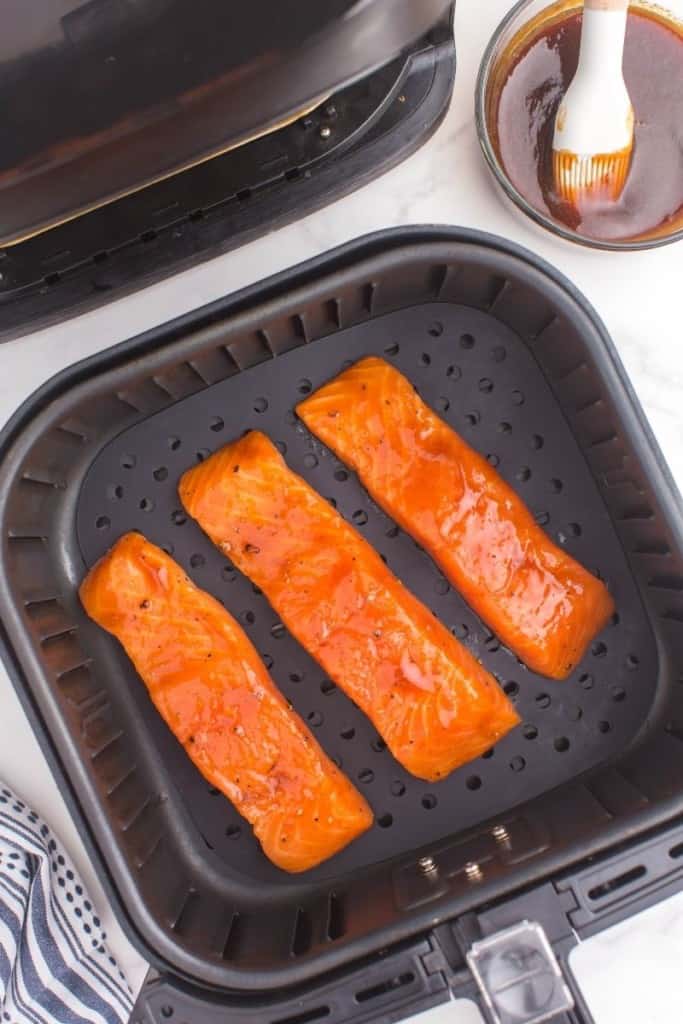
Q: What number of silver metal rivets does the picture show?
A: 3